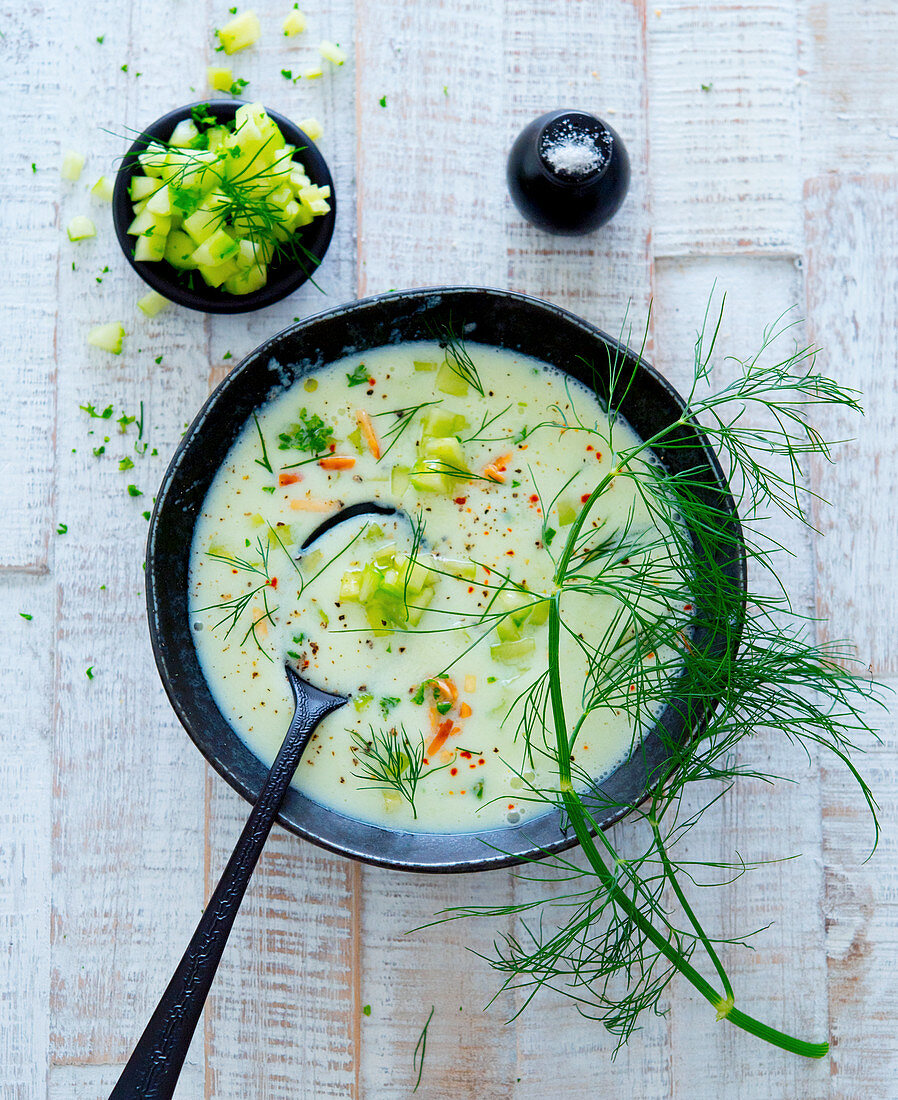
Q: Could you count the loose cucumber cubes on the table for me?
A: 11